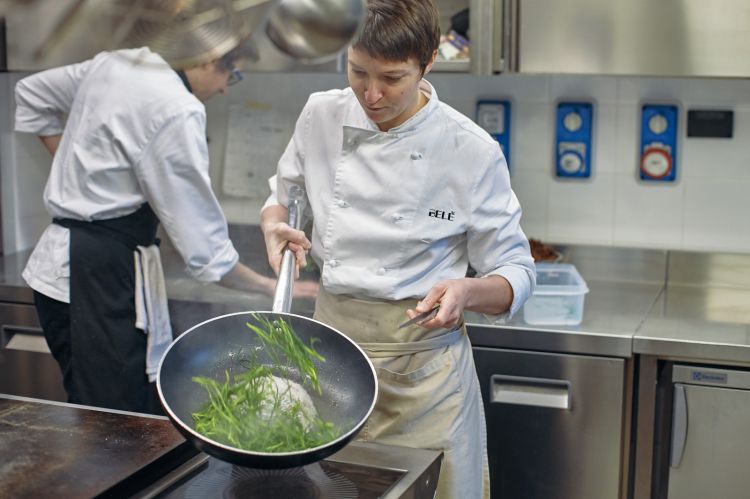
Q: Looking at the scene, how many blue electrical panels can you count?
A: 3